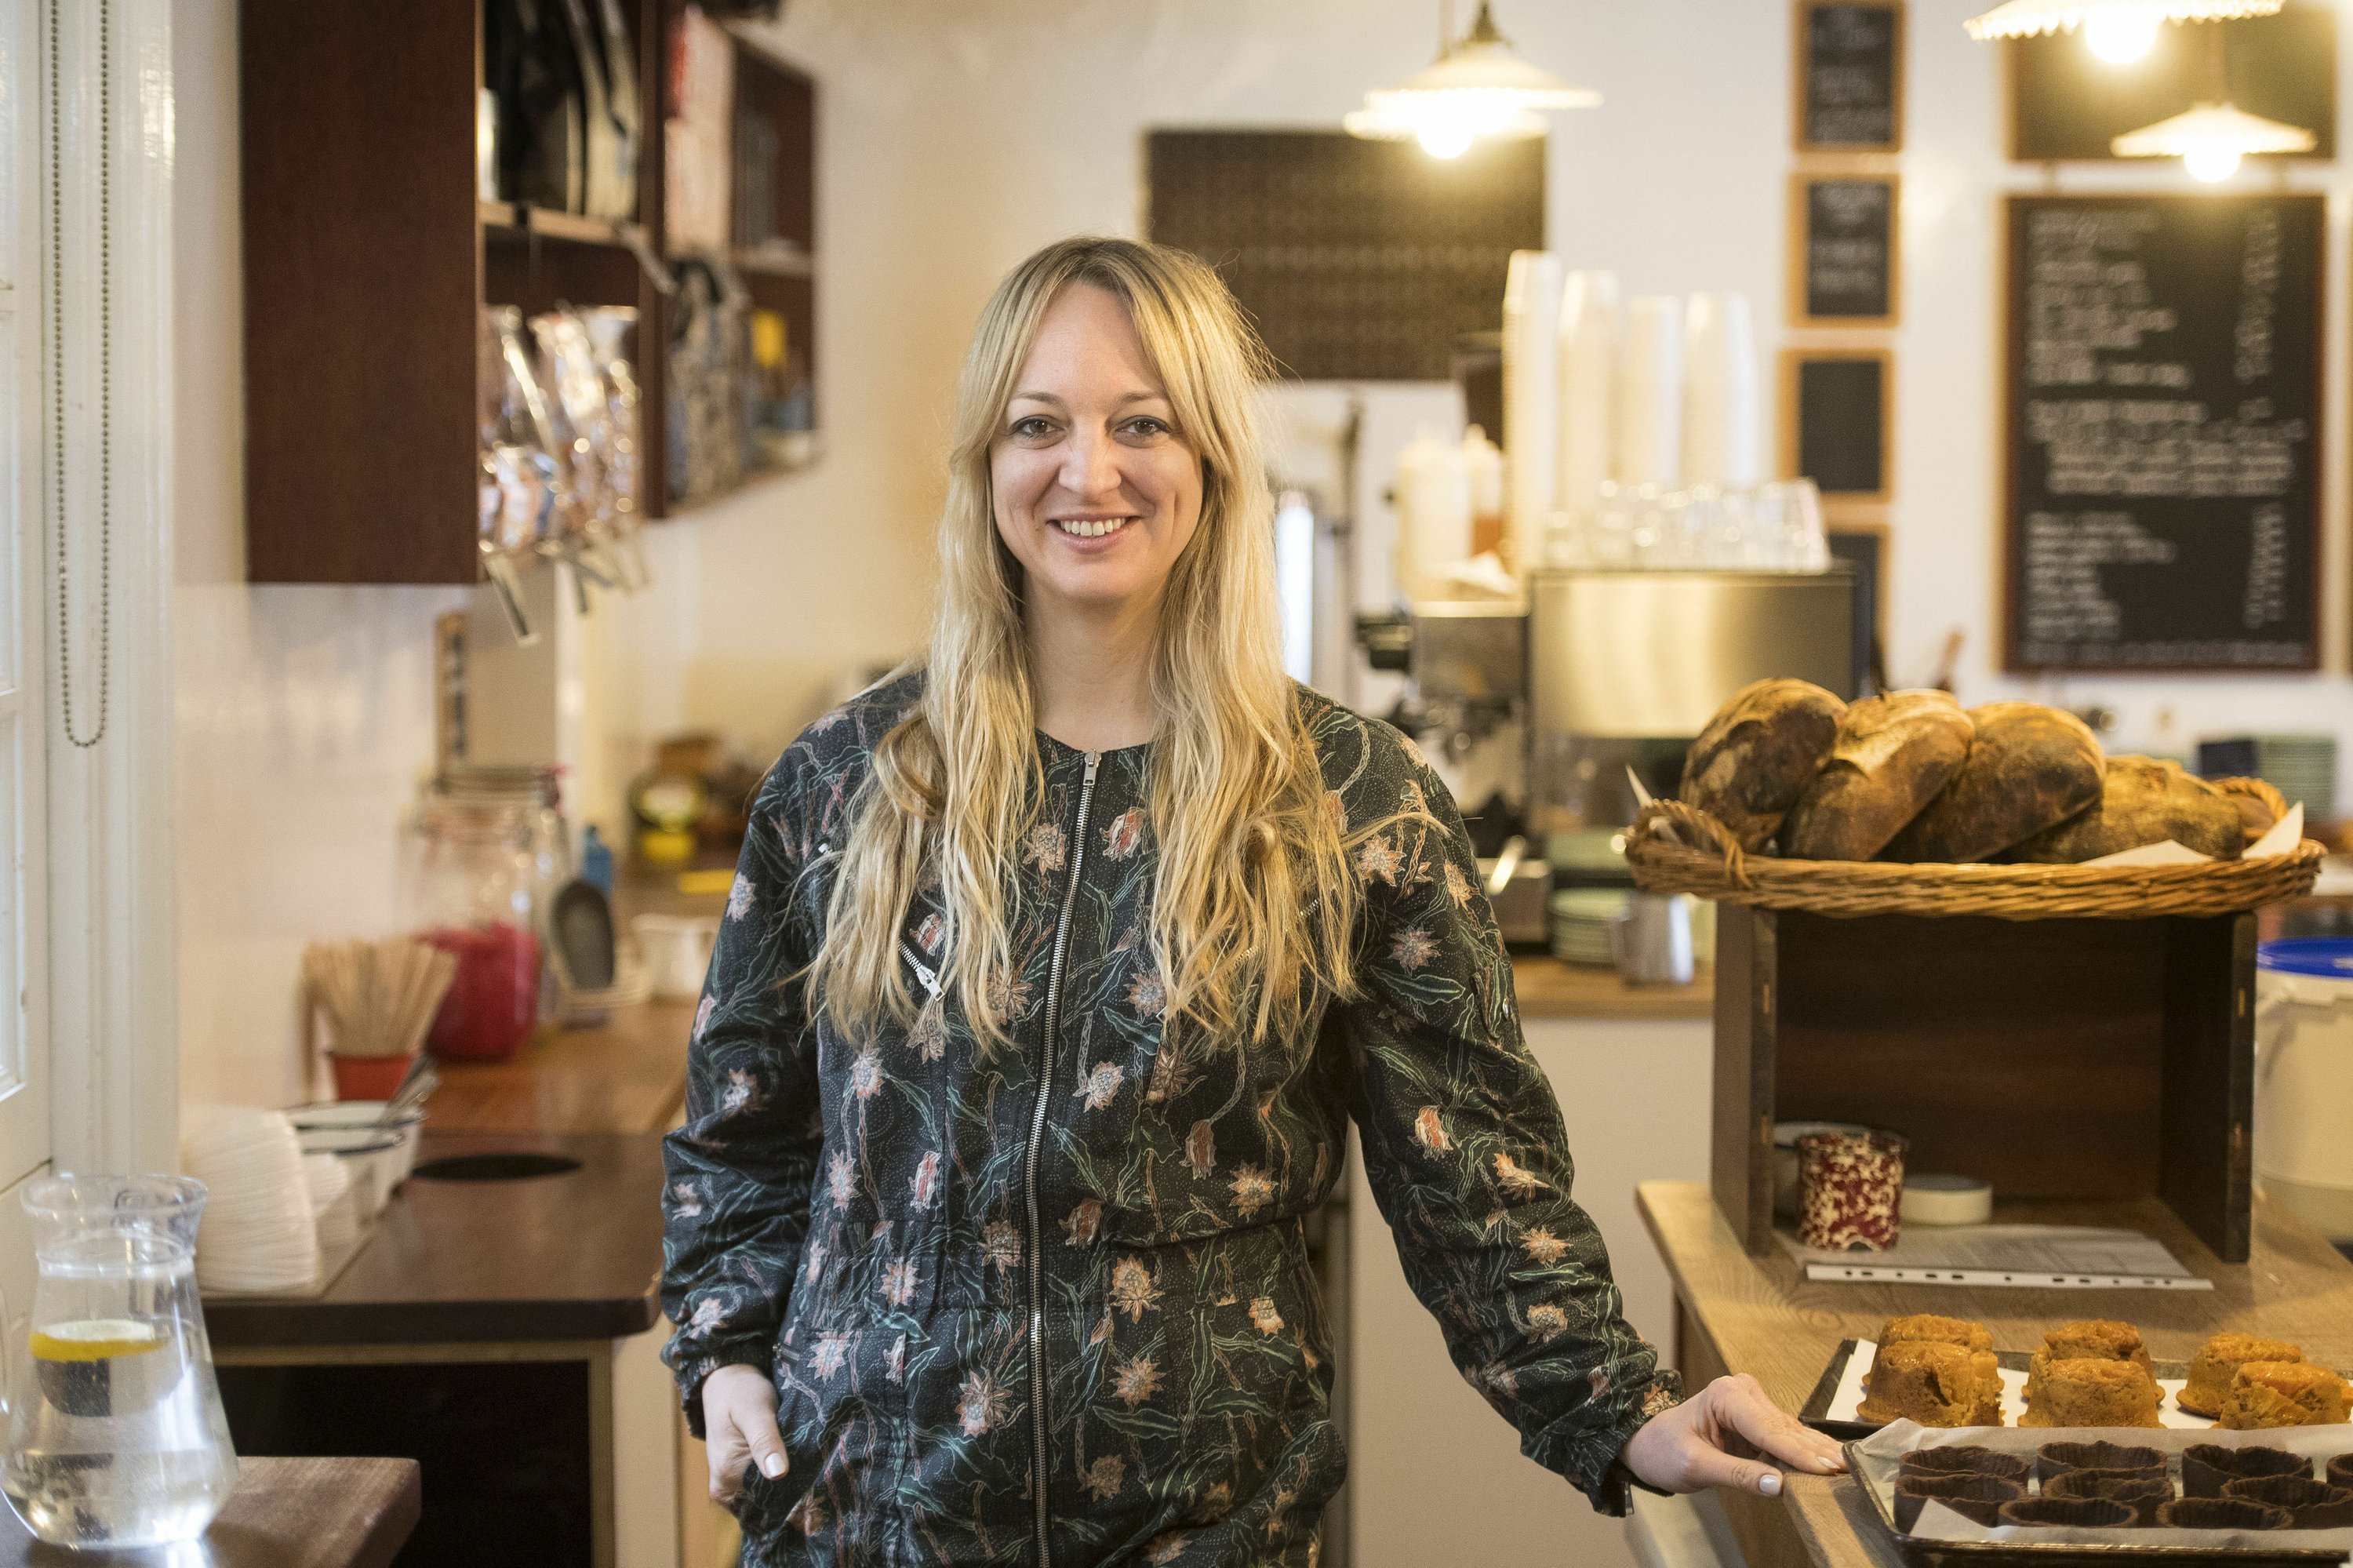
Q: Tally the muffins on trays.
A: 6